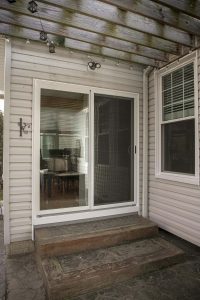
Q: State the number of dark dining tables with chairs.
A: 1